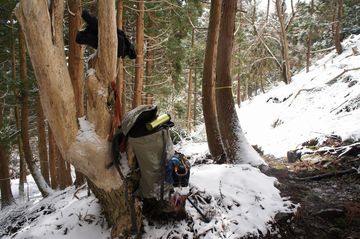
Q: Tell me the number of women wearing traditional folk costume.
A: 0